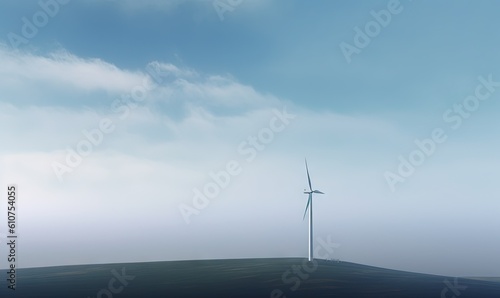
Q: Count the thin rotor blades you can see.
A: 3